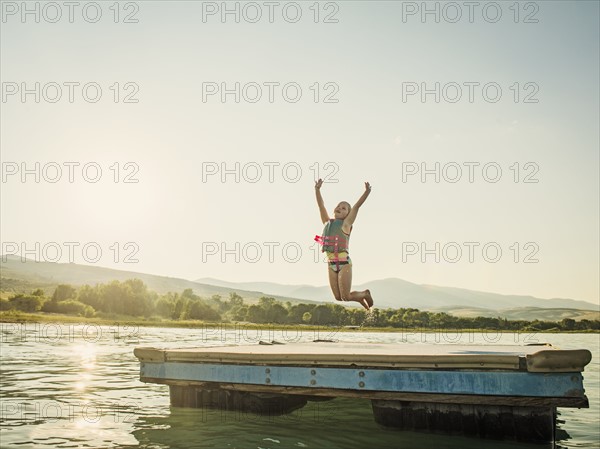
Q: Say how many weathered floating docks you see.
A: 1